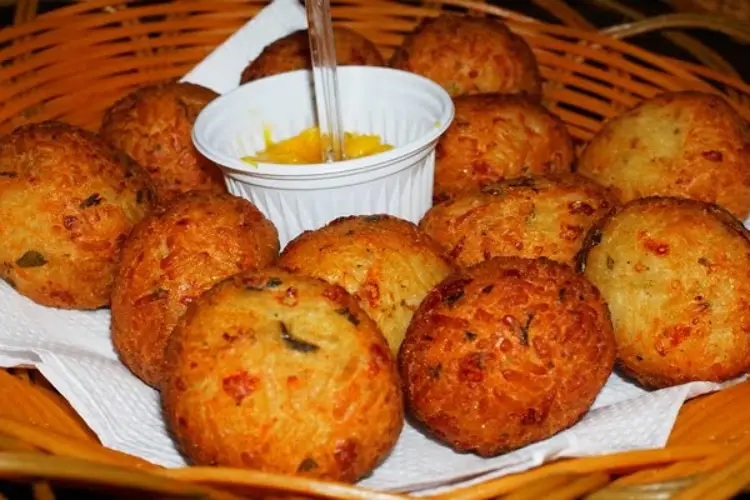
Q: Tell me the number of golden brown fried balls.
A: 12